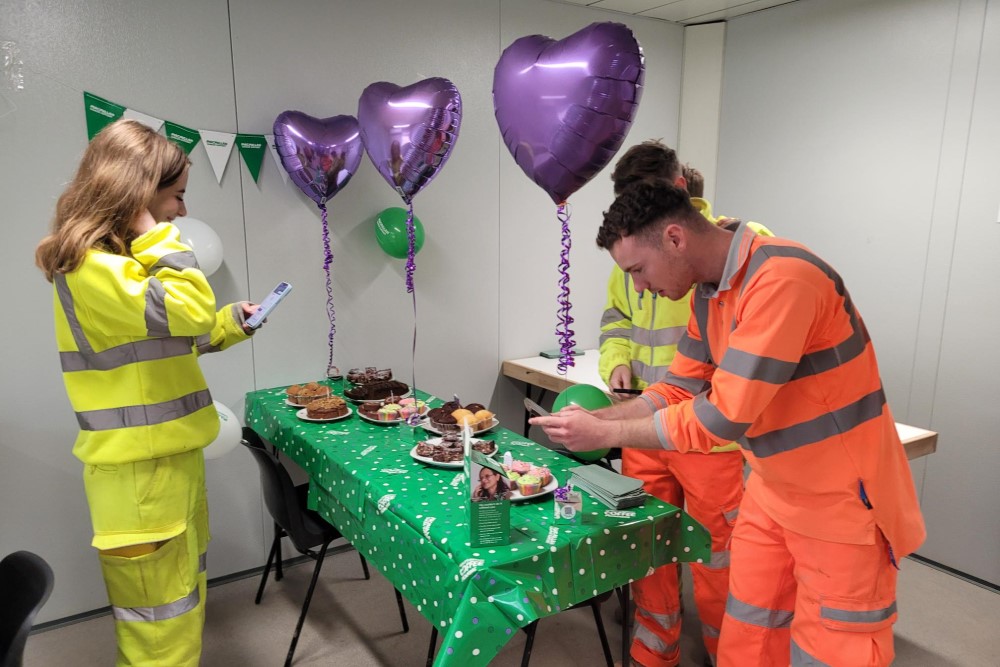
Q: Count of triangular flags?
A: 6